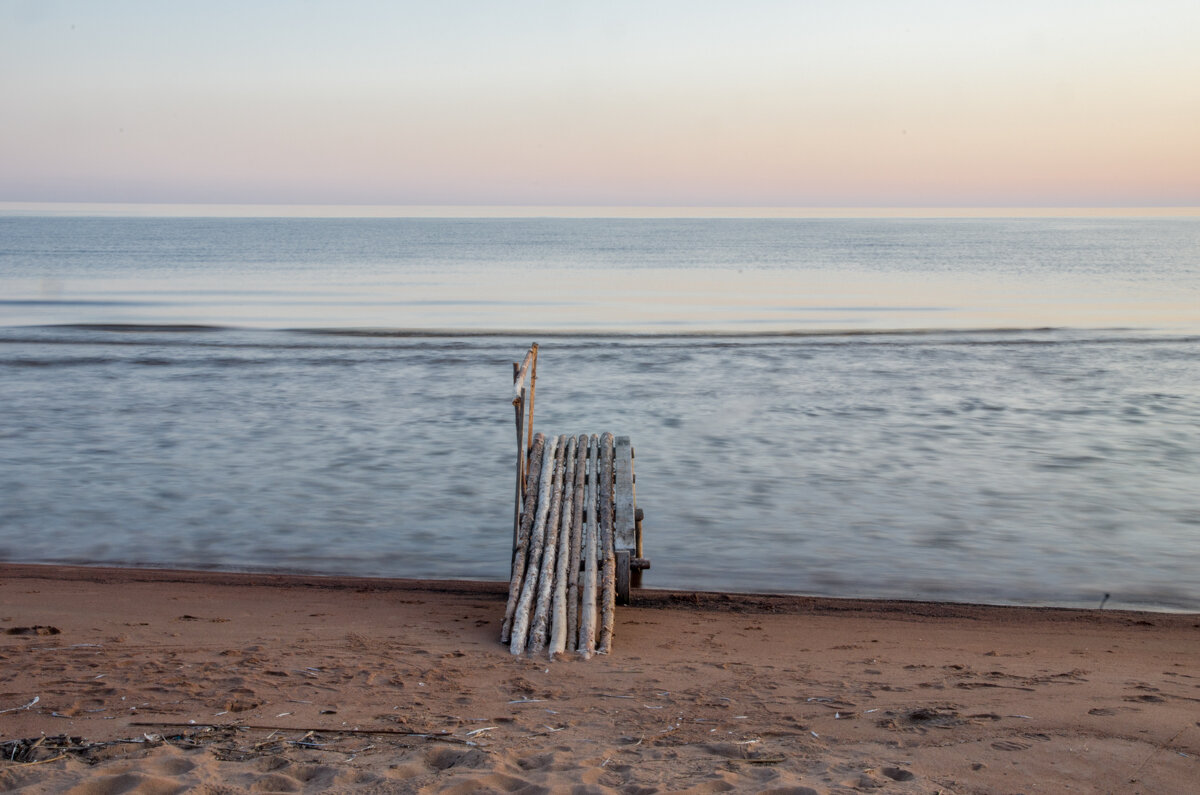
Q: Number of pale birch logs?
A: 7